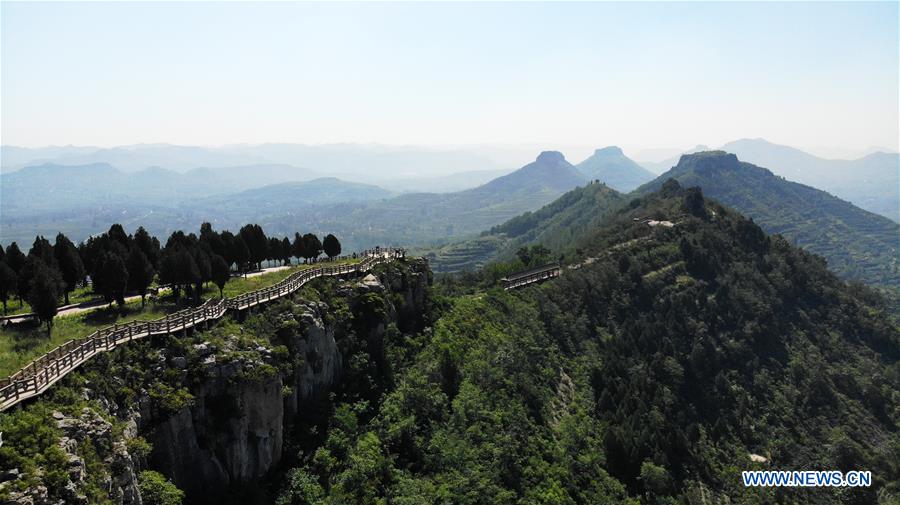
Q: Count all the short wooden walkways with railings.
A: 1